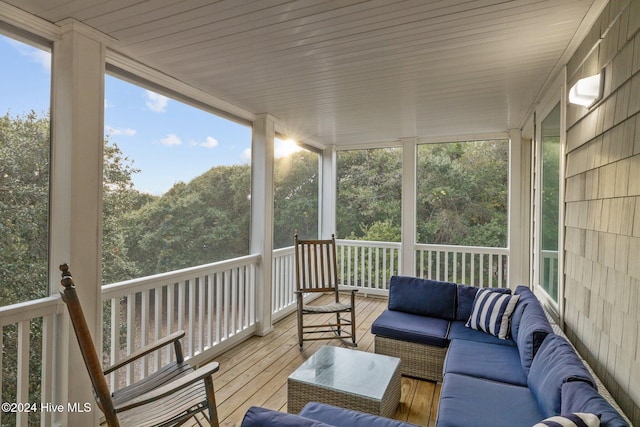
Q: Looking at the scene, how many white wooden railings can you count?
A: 5